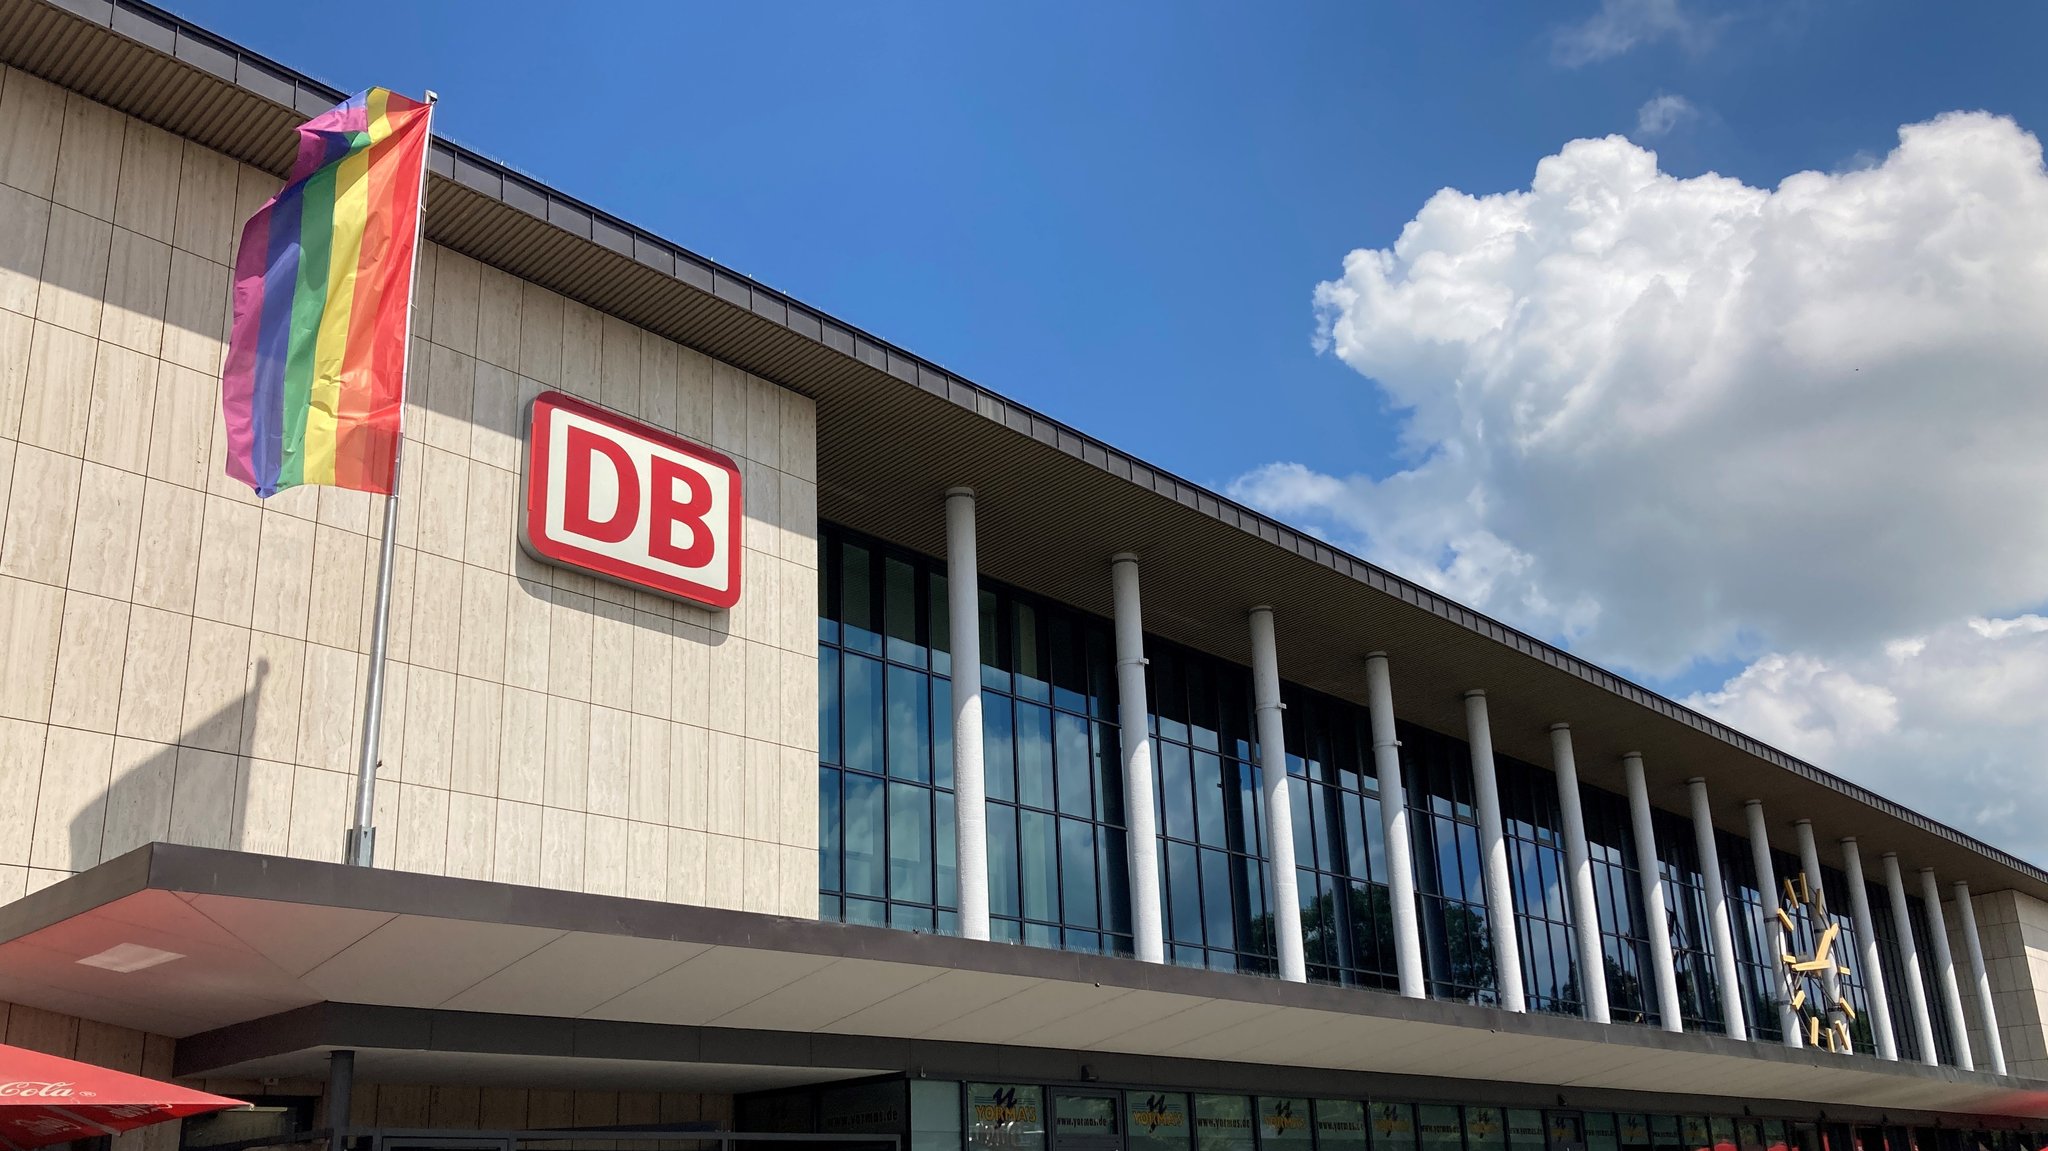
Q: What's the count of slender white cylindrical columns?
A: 14